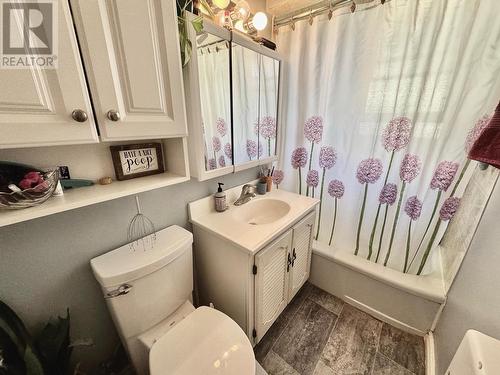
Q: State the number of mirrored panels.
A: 3